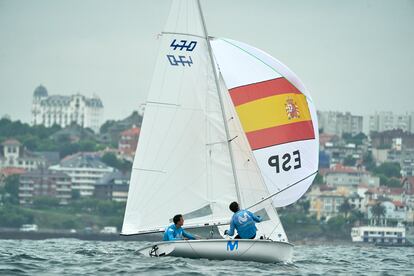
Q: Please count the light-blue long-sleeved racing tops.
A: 2